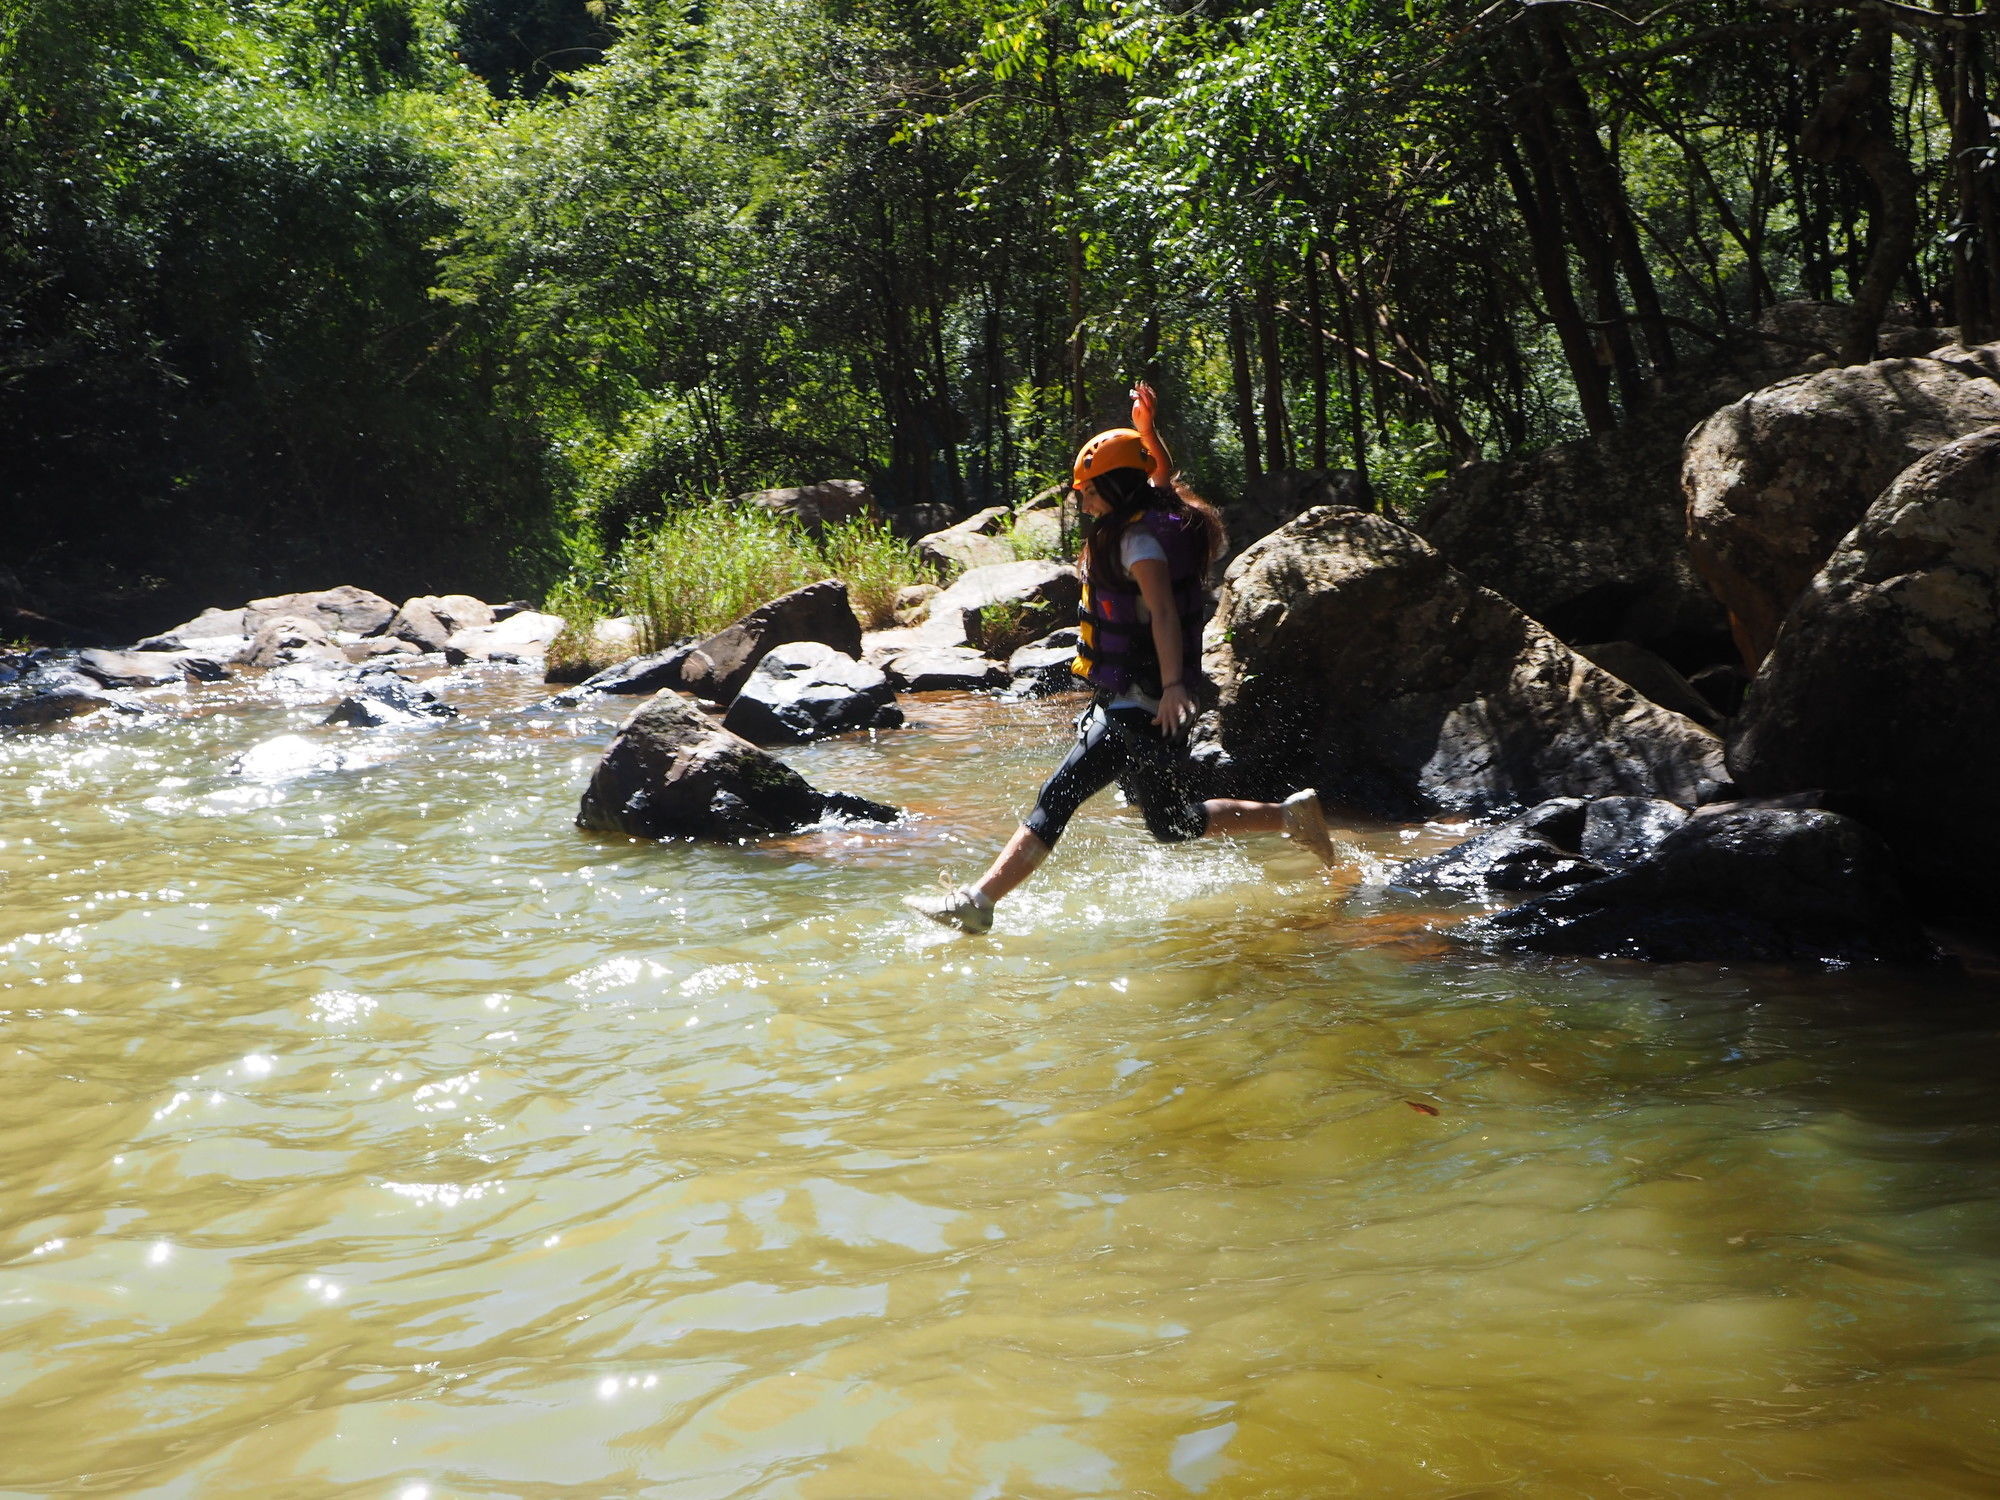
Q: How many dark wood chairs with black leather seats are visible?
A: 0